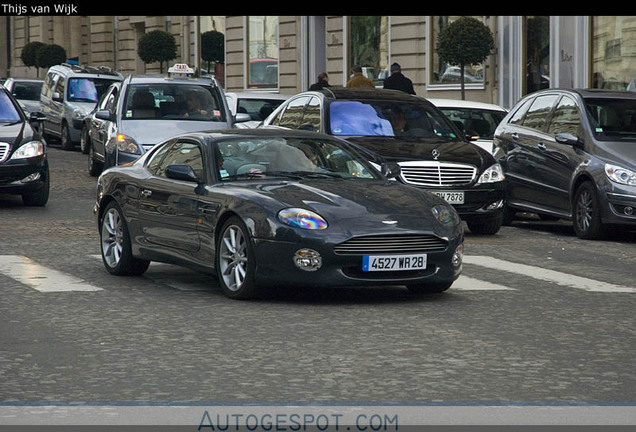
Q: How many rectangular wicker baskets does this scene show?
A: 0